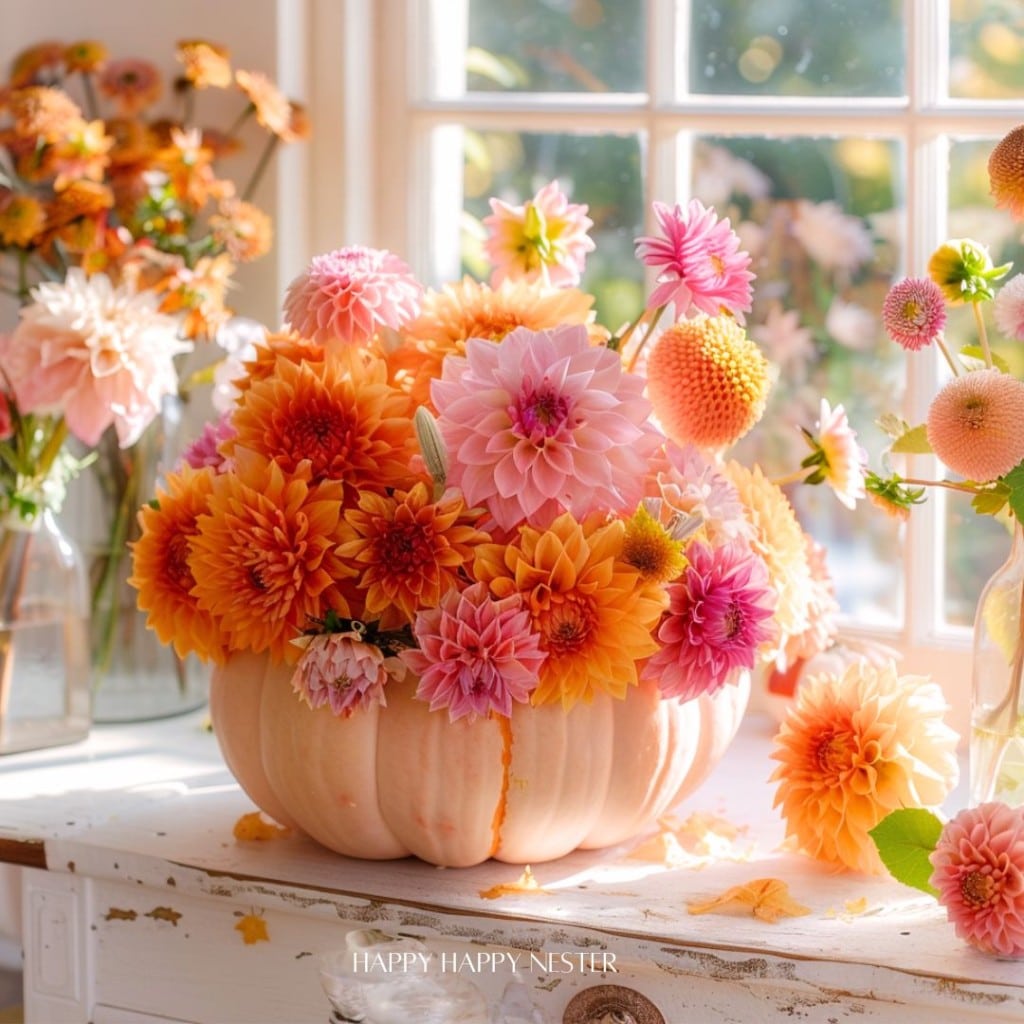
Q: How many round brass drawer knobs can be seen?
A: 1